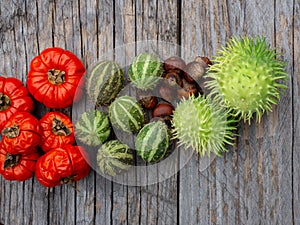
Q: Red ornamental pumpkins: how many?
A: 6